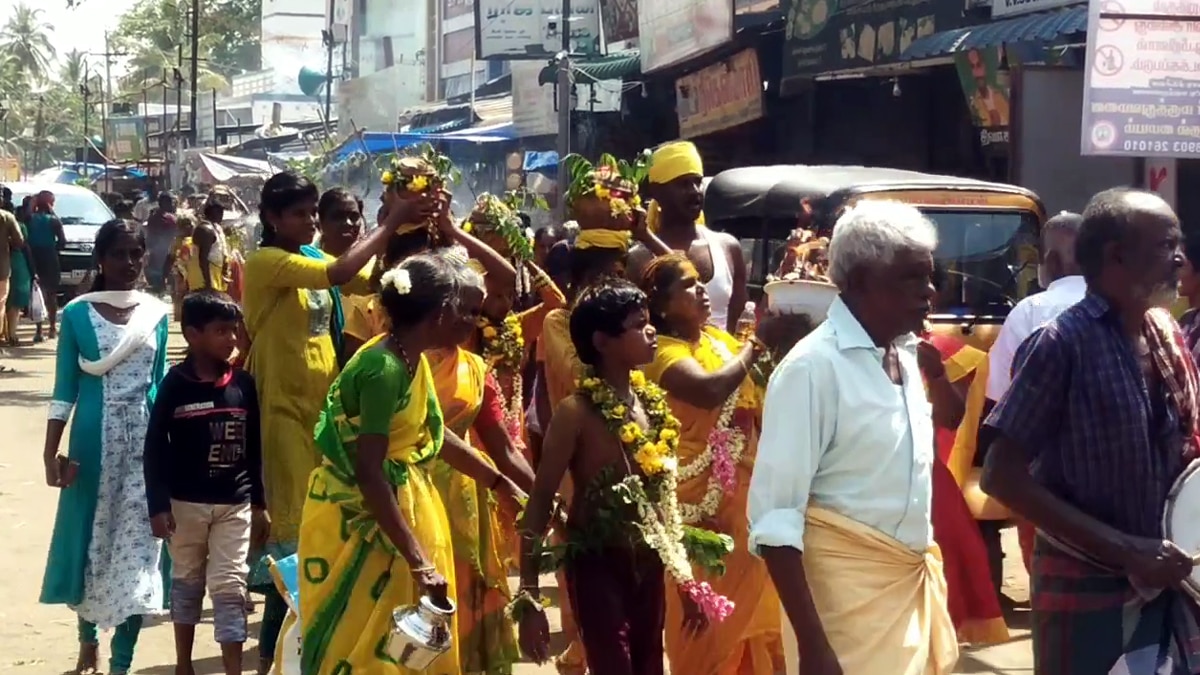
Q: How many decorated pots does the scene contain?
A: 3